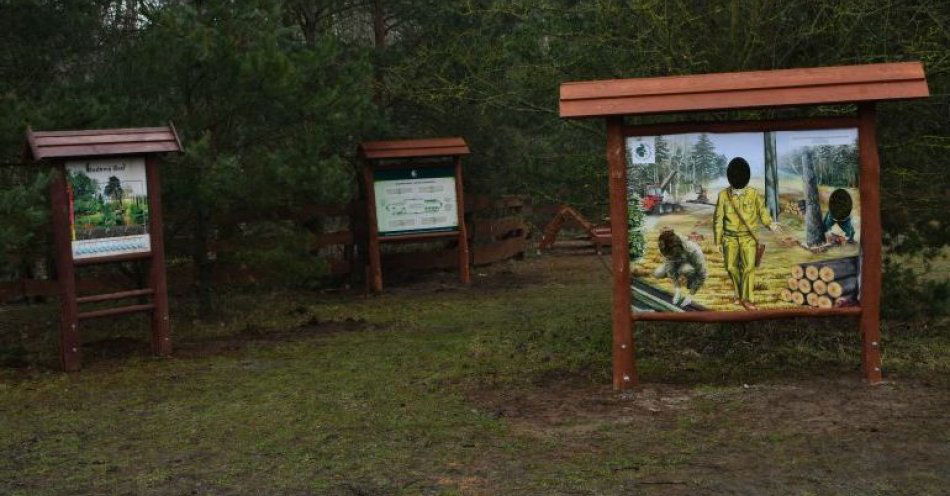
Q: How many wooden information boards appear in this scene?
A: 3